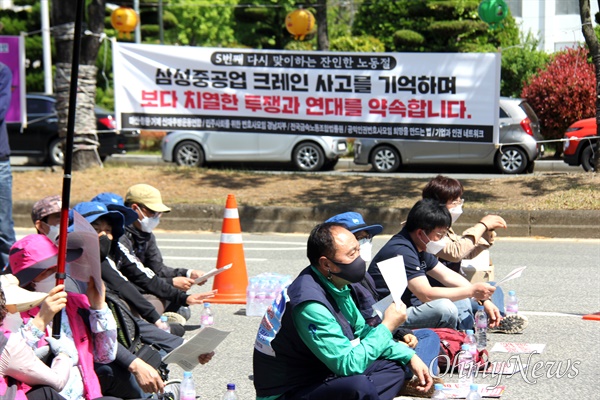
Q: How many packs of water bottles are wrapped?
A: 1